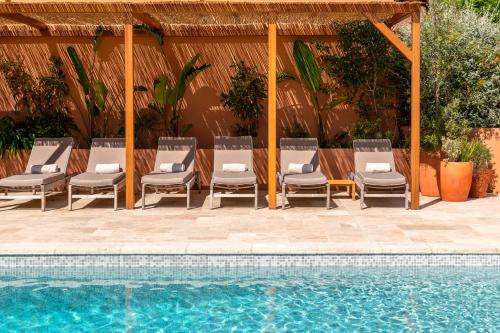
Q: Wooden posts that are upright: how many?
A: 3